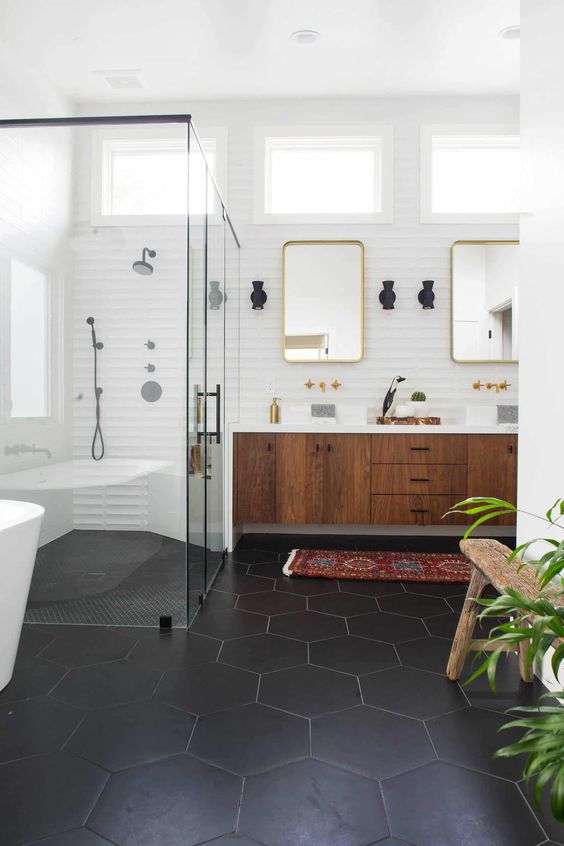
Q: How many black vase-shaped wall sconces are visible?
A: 3